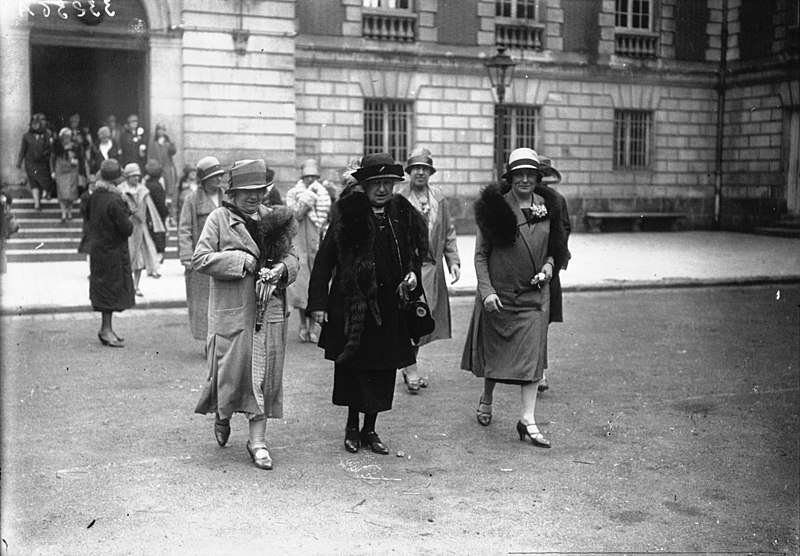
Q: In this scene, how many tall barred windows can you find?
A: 3